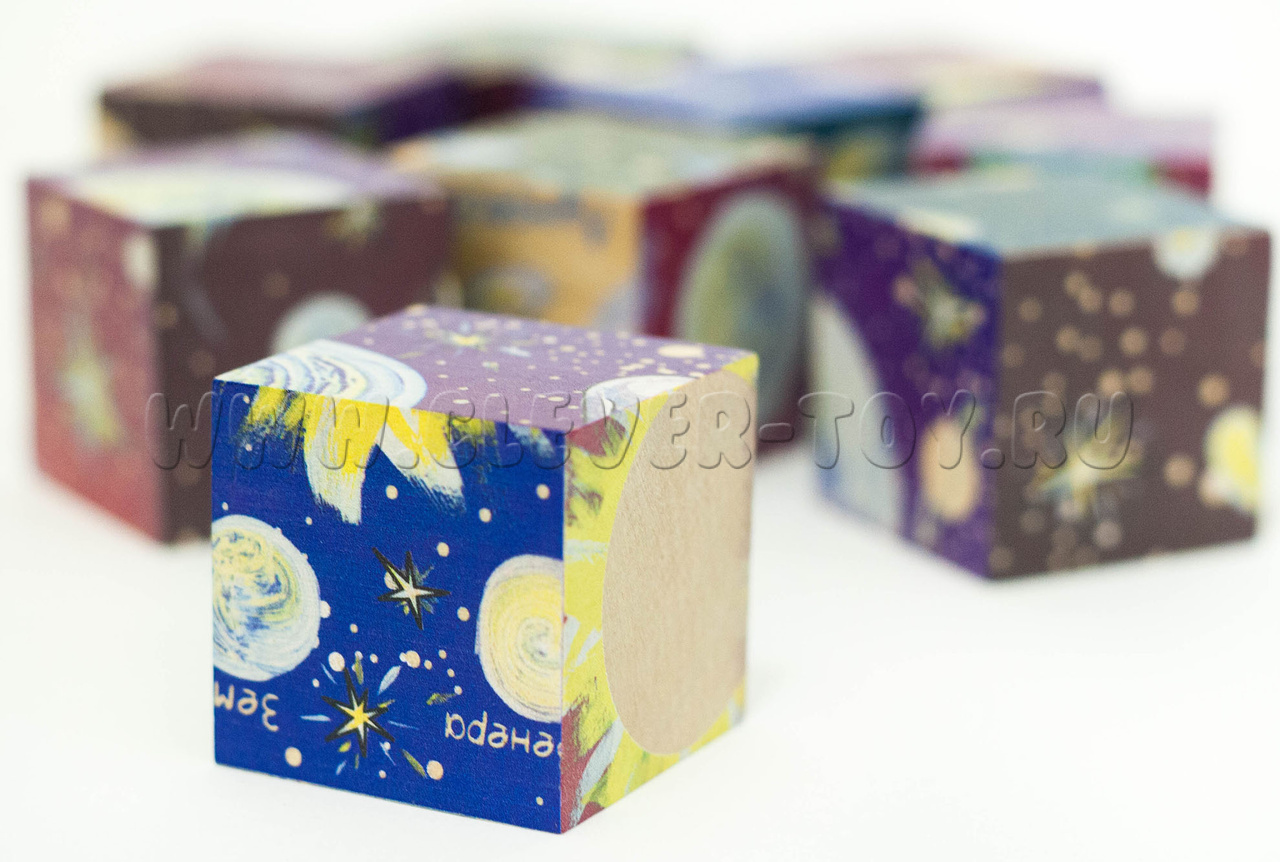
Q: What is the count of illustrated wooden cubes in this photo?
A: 9